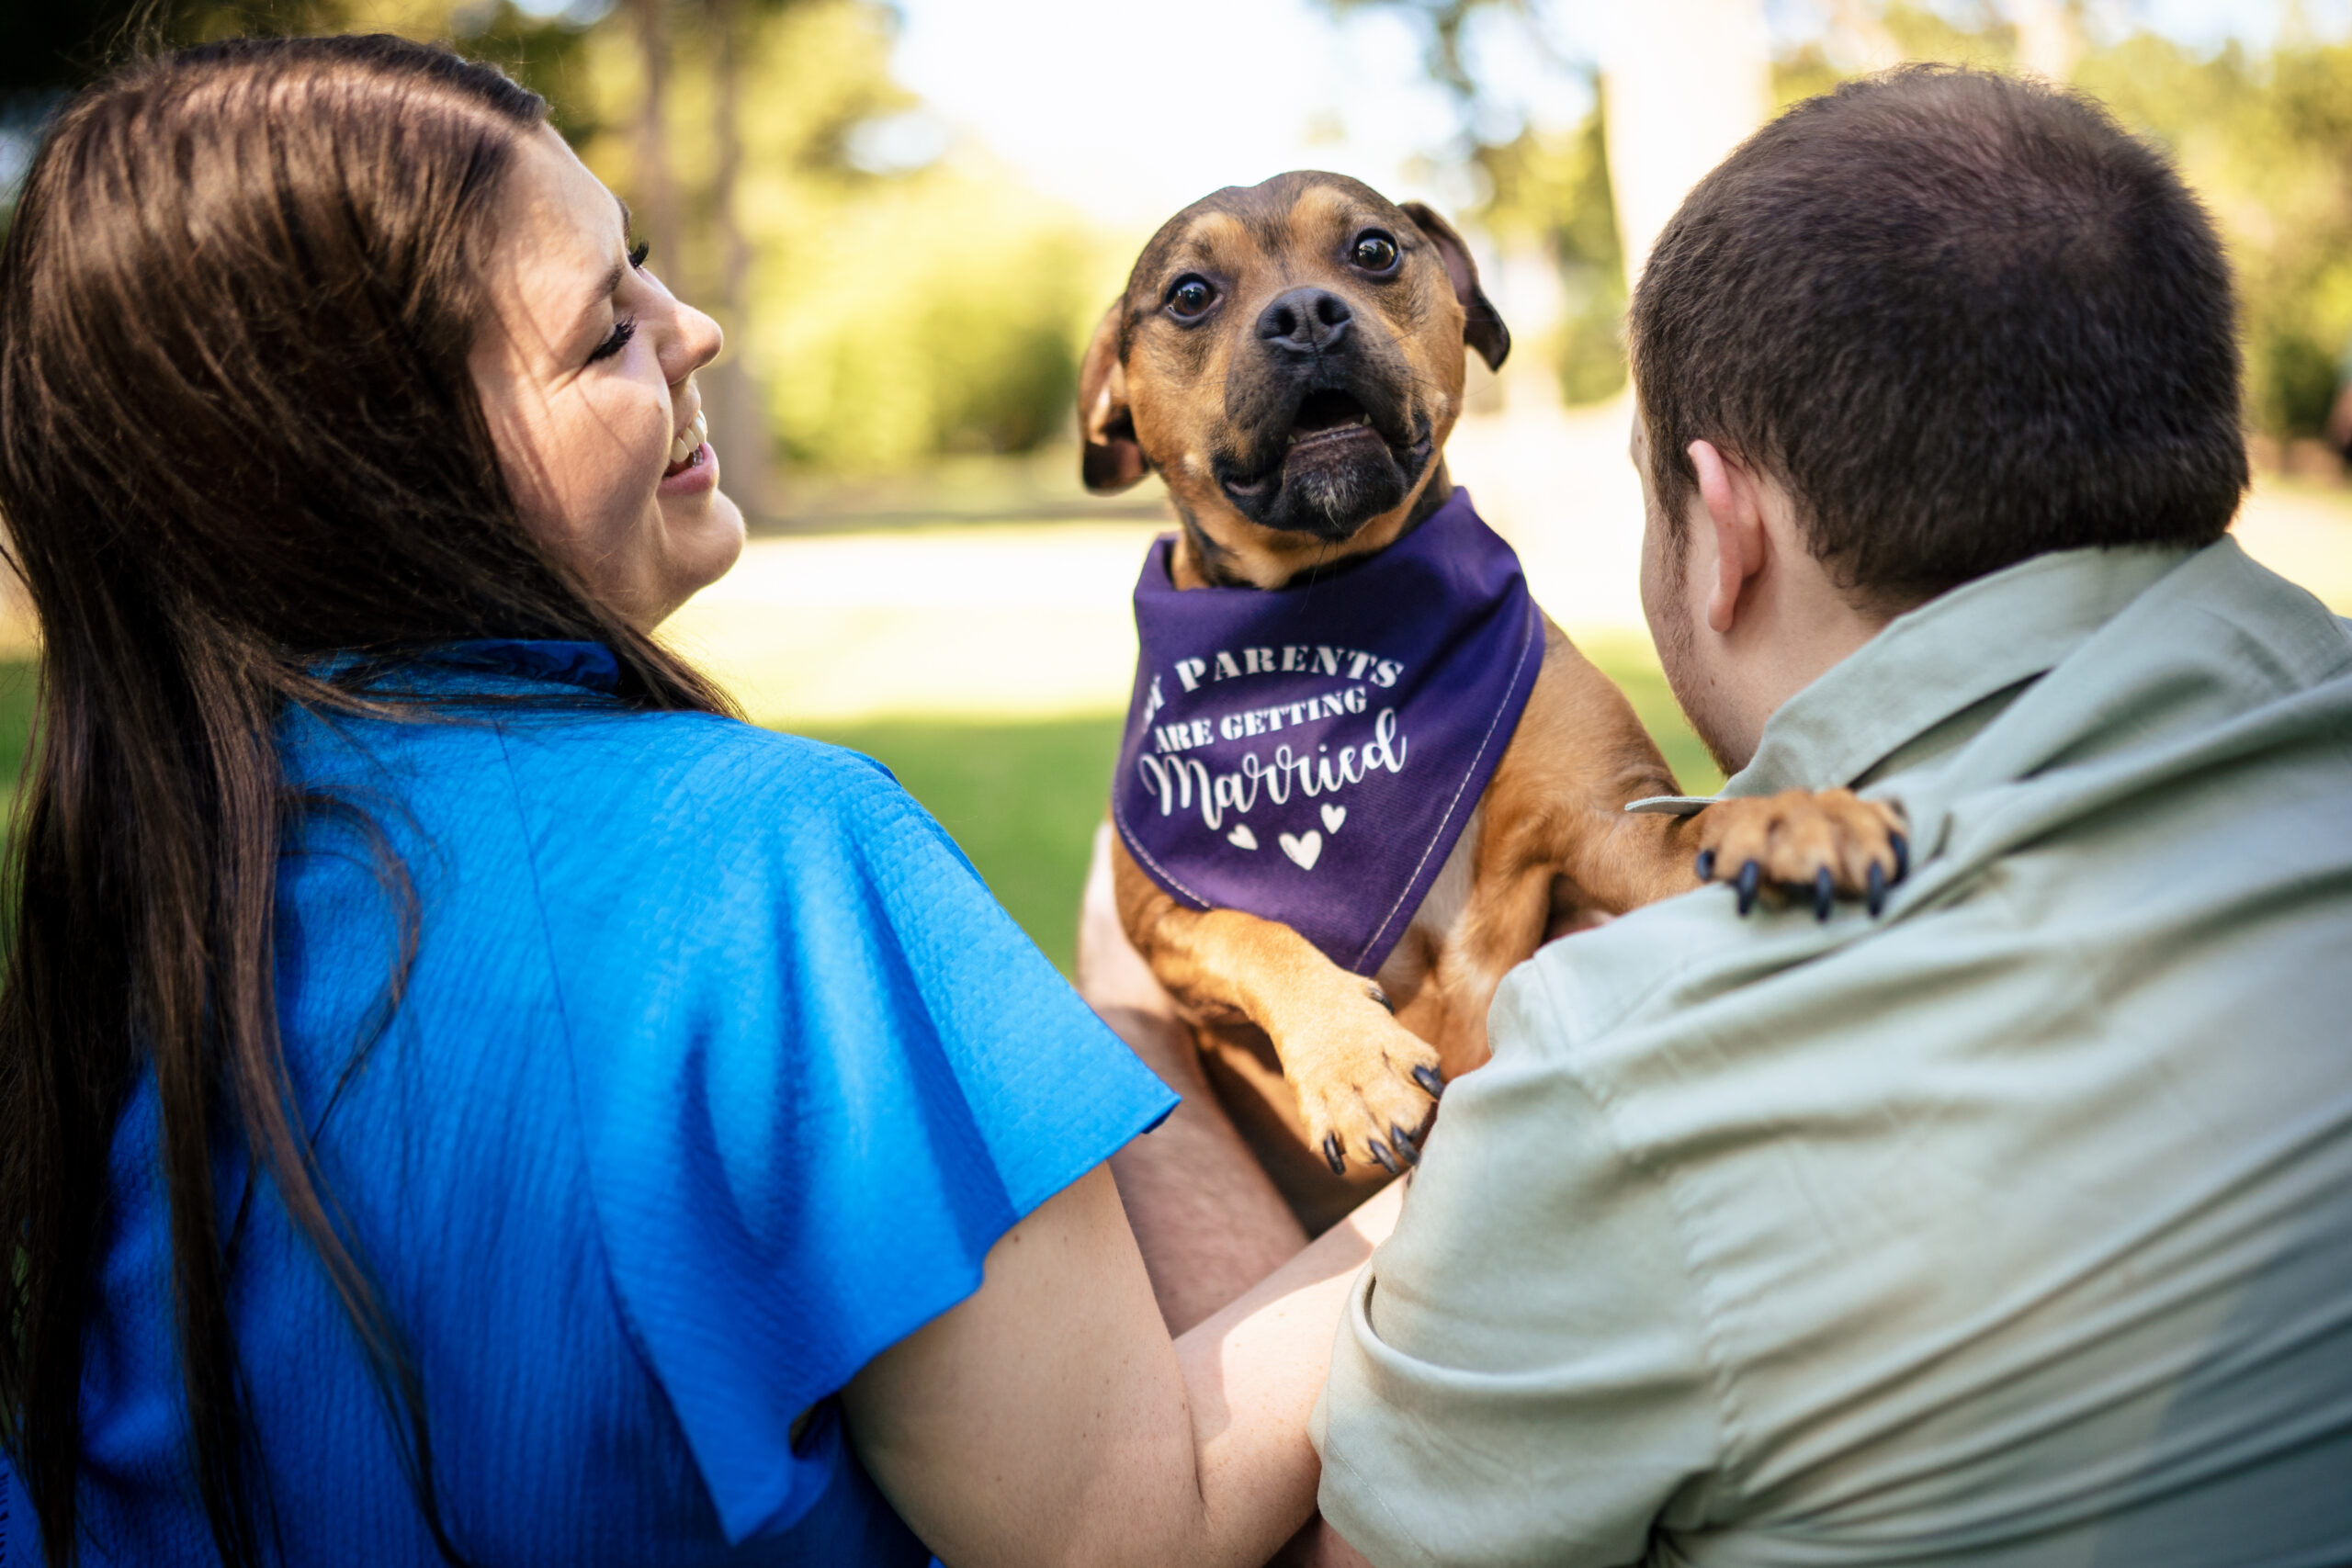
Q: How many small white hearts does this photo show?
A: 3